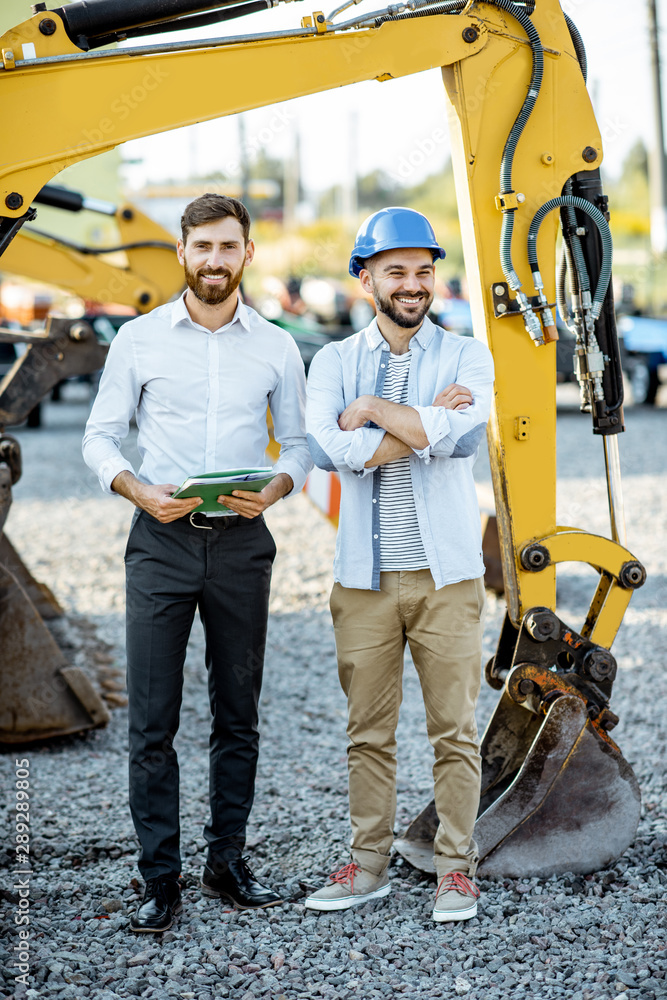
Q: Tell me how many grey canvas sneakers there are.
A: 2